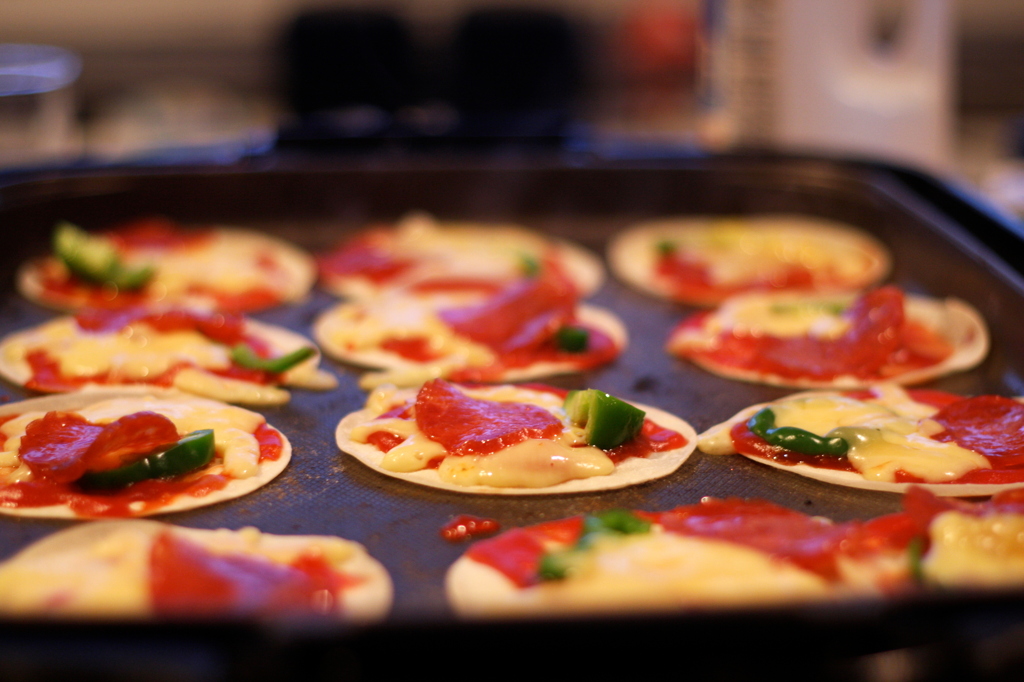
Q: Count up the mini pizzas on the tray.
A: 12